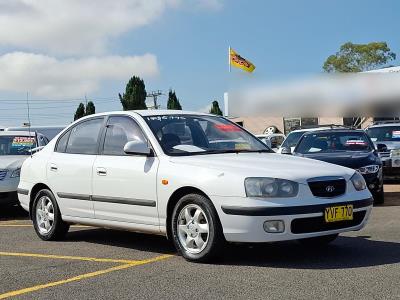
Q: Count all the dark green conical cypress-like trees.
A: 5